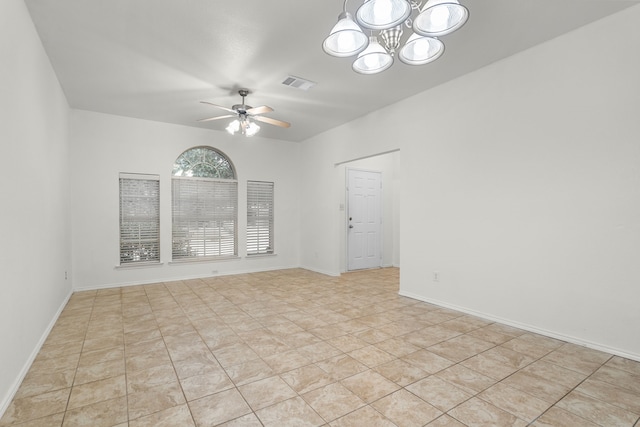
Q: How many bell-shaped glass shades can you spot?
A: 5